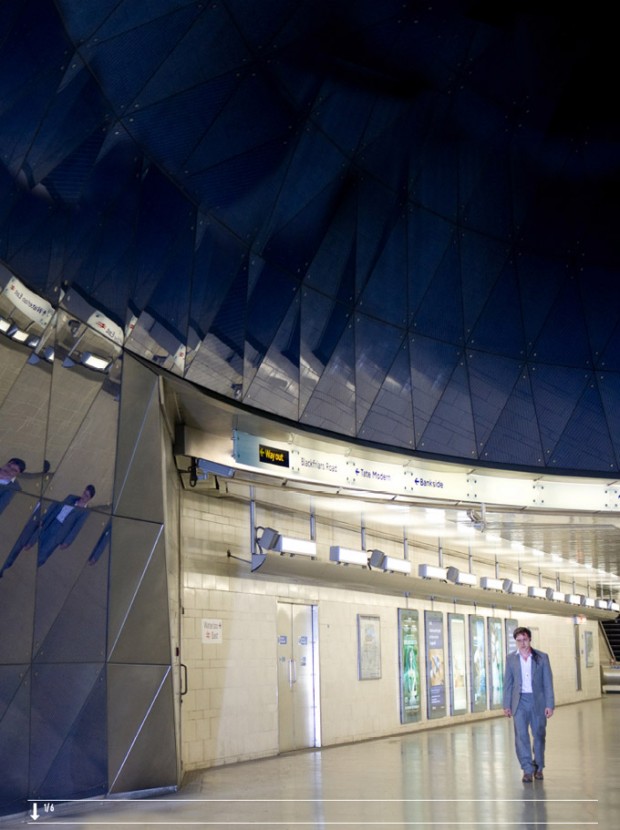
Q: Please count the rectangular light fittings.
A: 13